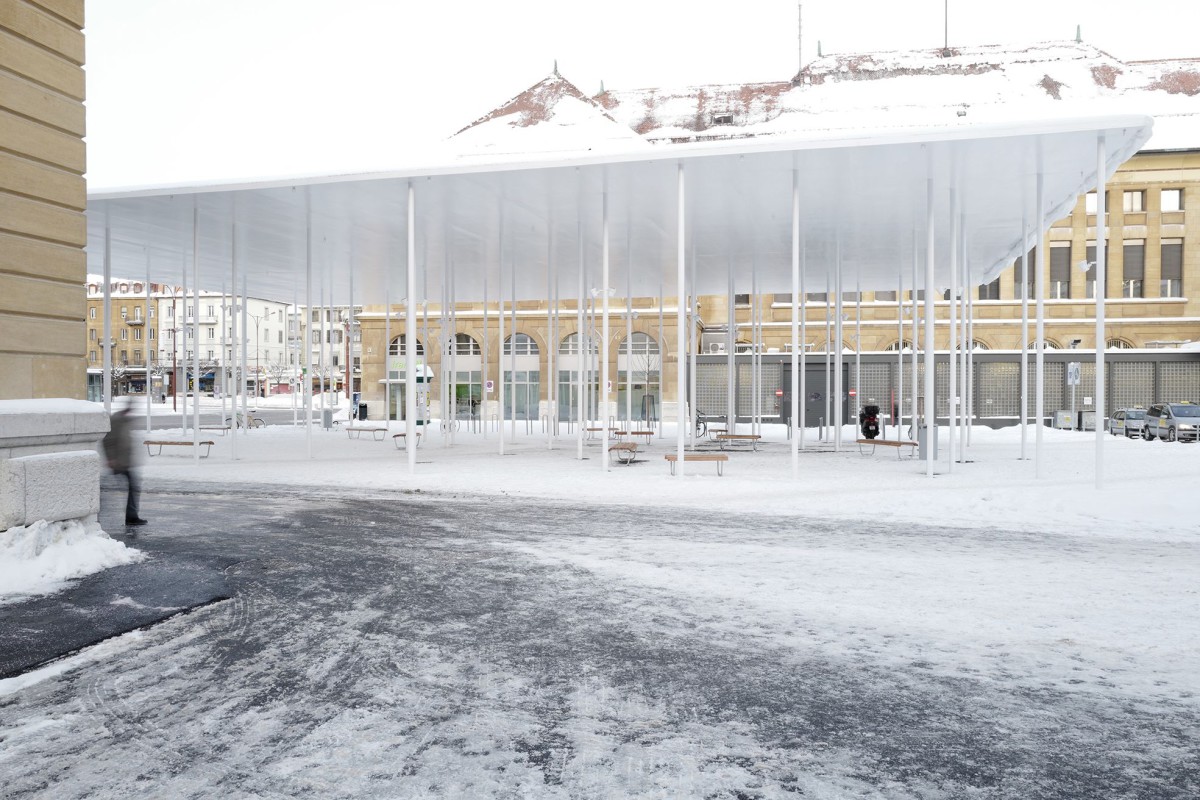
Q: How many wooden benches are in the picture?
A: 11